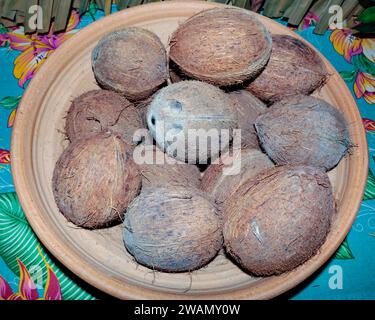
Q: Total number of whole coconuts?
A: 12